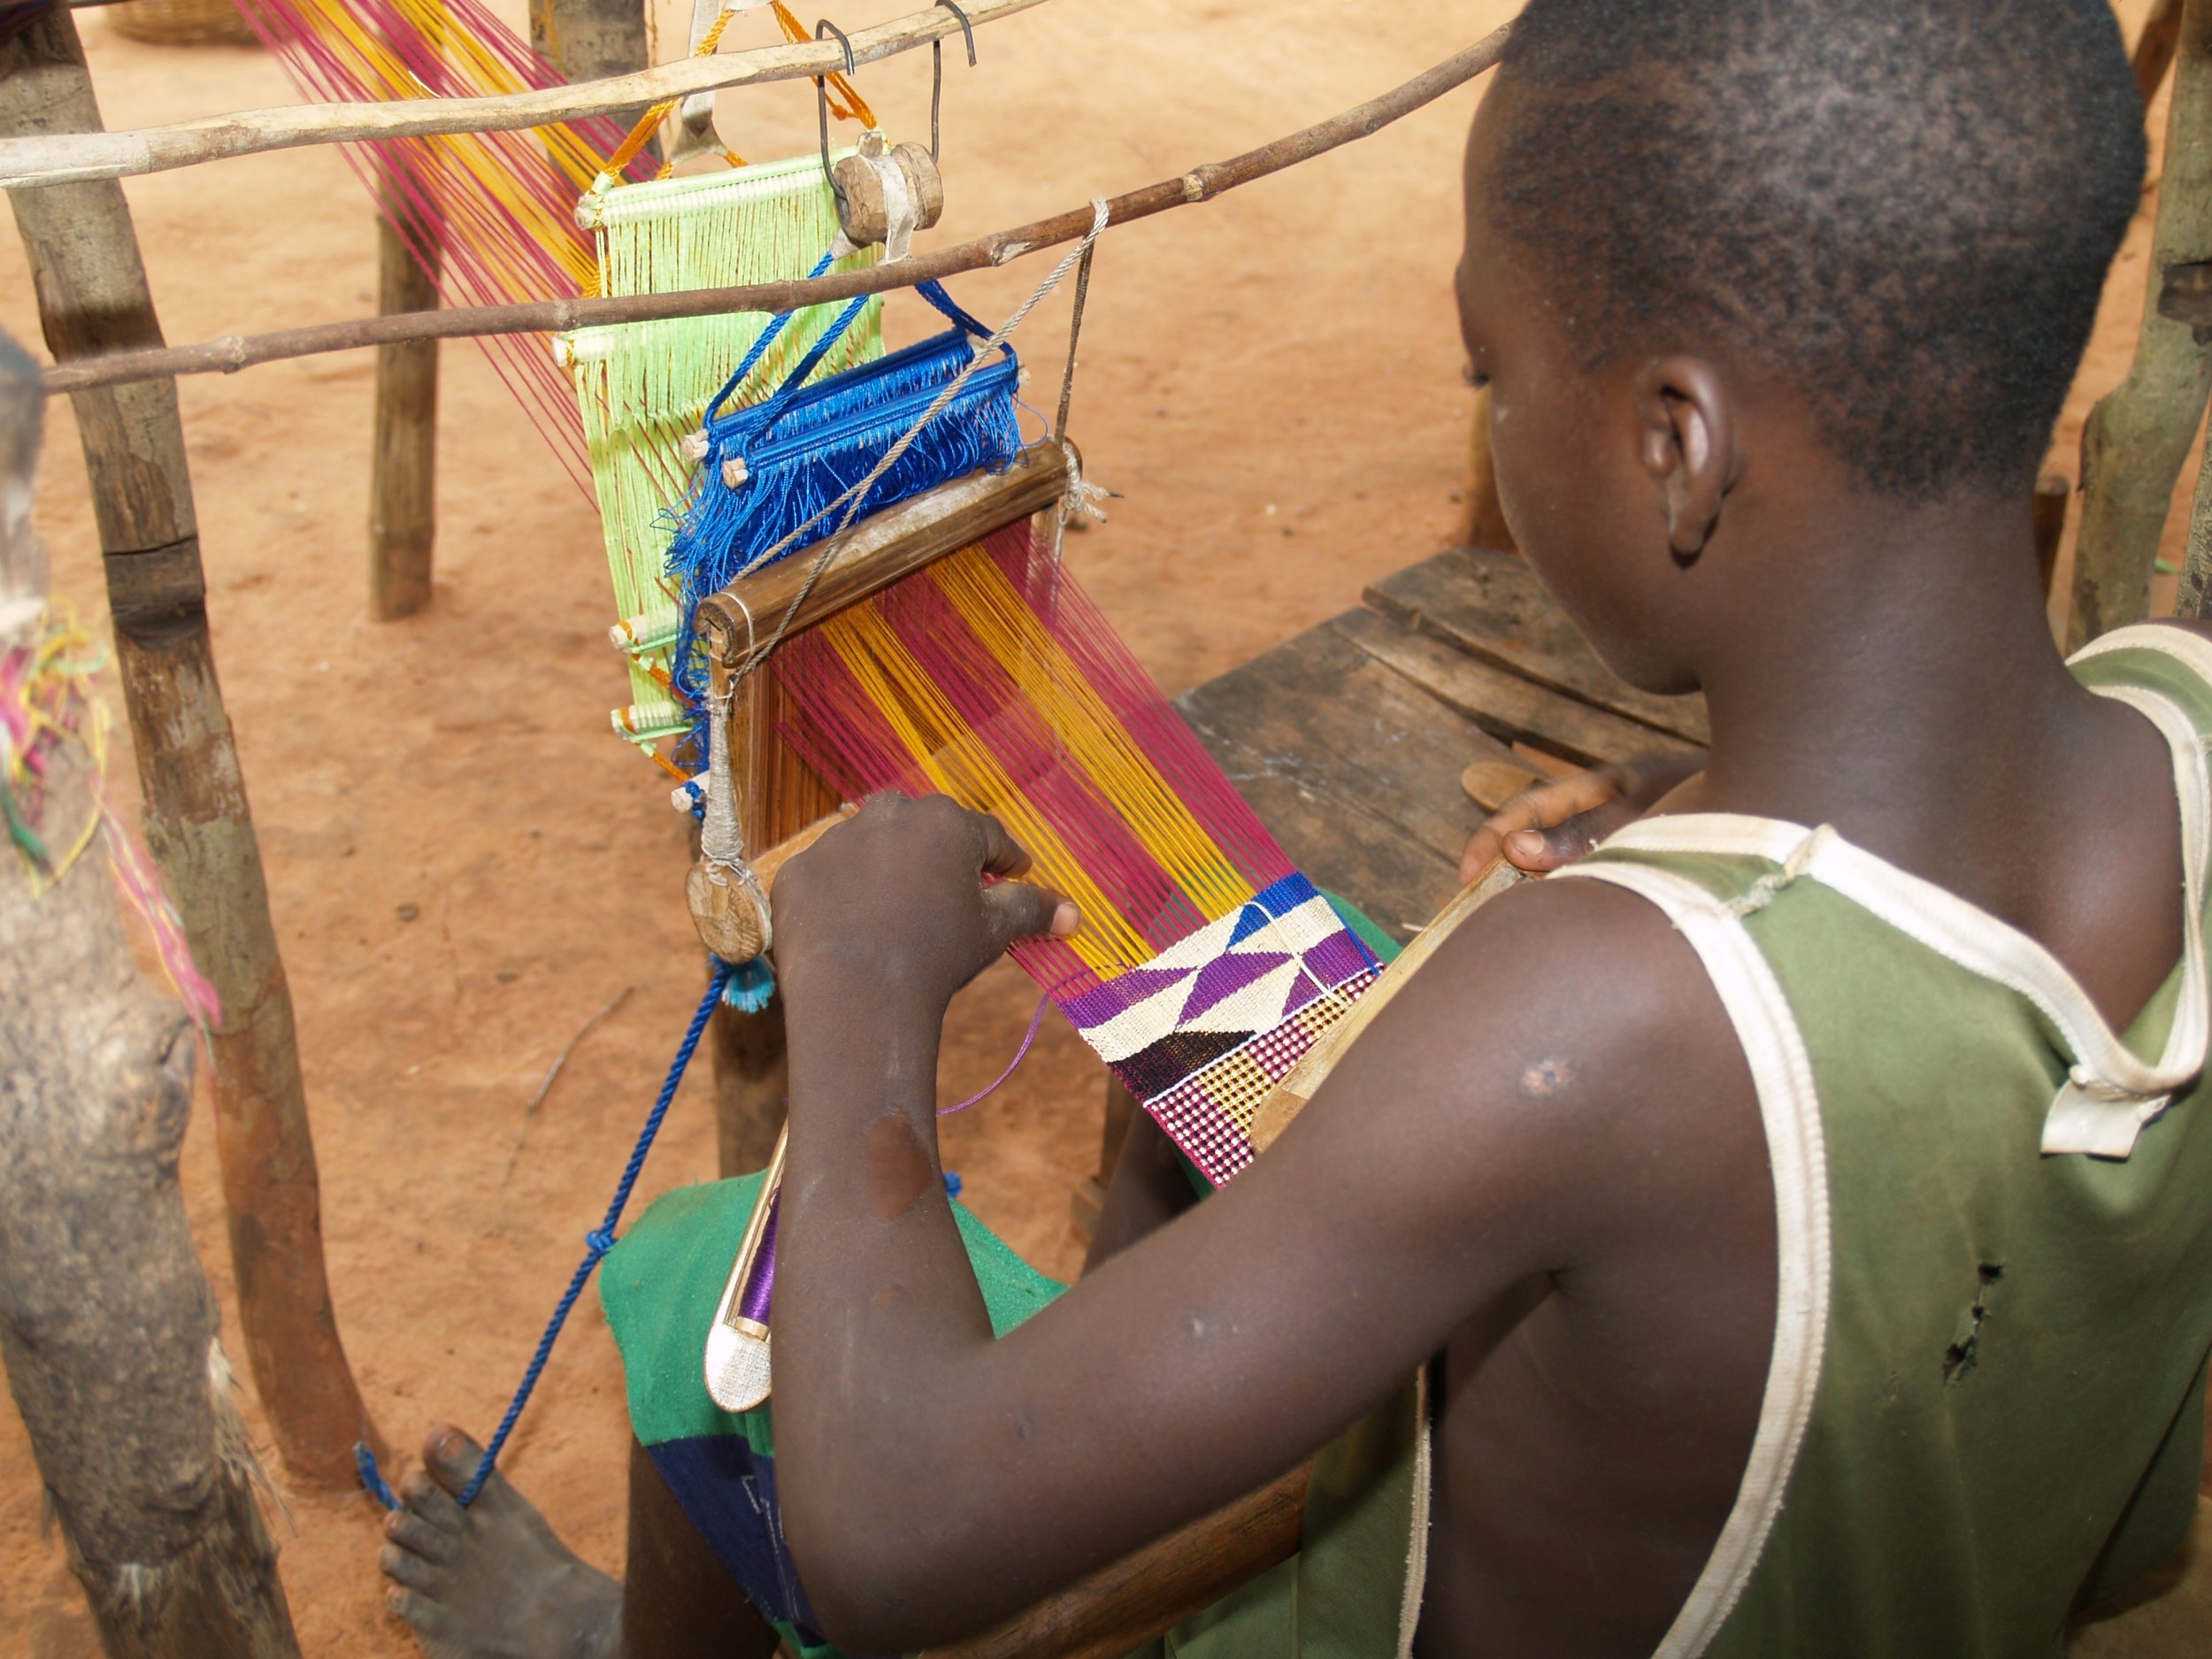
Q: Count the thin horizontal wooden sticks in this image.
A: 2